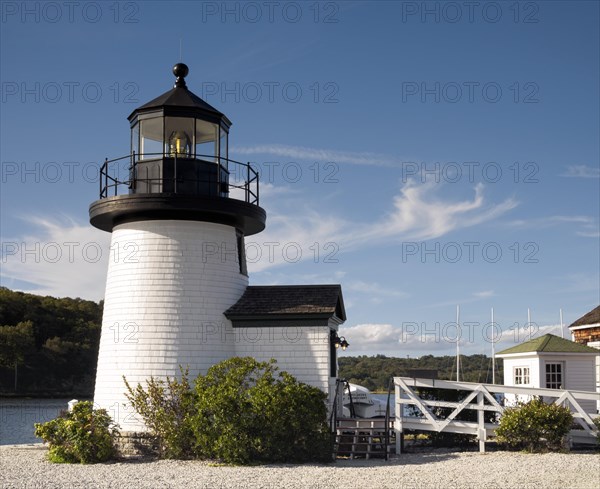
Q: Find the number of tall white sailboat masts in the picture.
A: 4